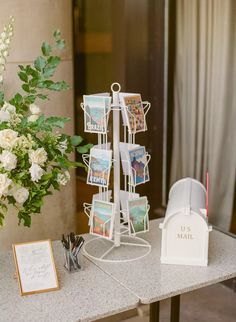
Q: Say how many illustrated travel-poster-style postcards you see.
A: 6